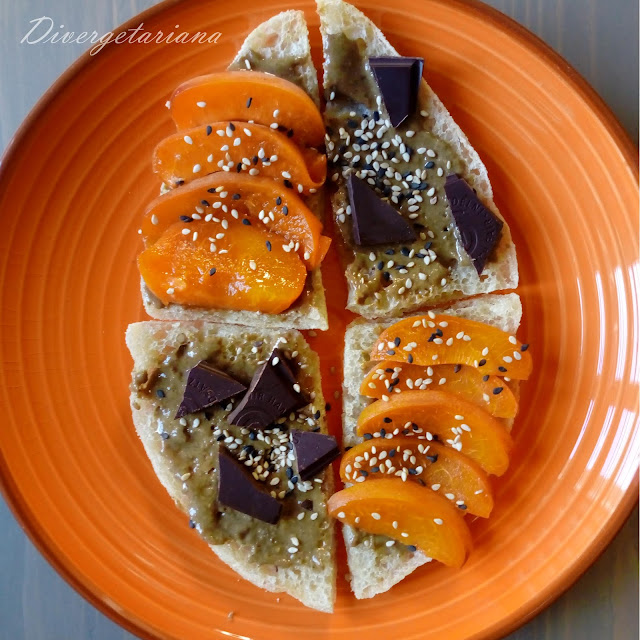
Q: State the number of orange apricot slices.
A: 9